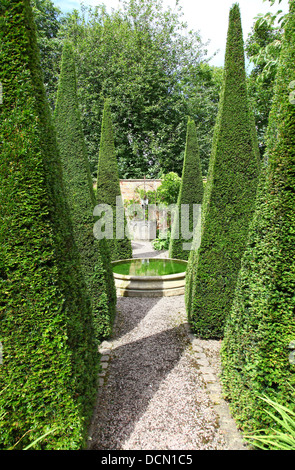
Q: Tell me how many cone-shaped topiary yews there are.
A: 6